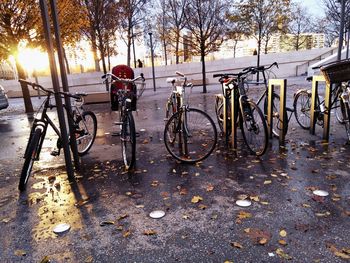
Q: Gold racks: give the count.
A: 3